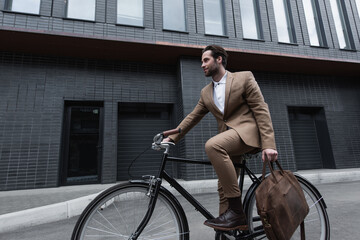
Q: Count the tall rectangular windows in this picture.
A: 9